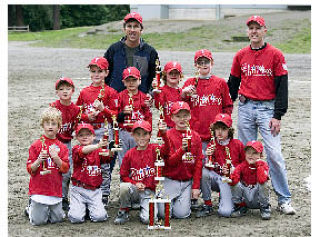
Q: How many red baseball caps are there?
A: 12